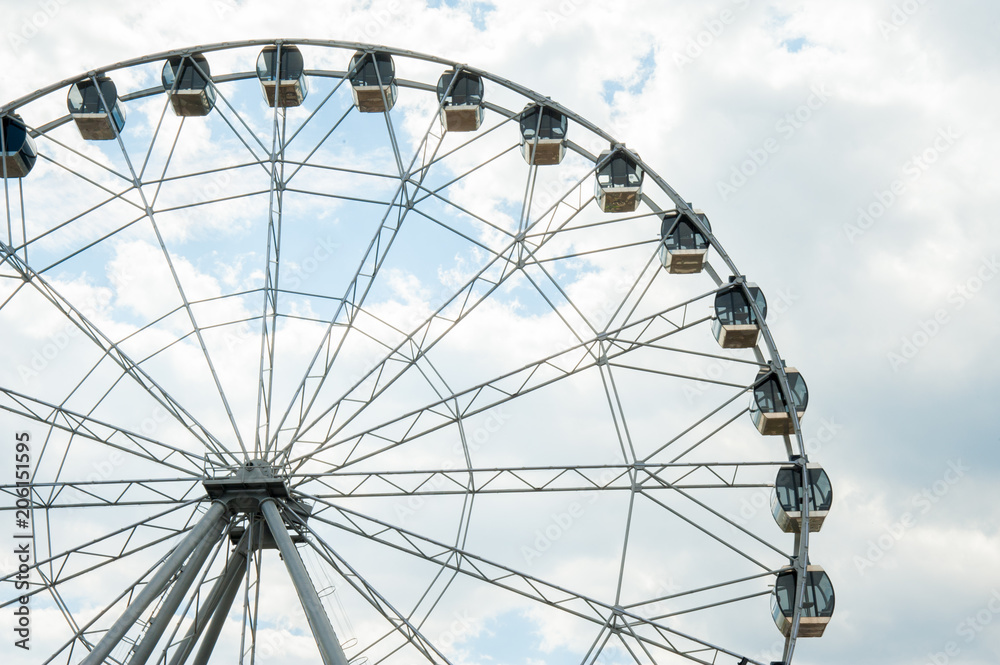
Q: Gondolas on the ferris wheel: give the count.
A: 13